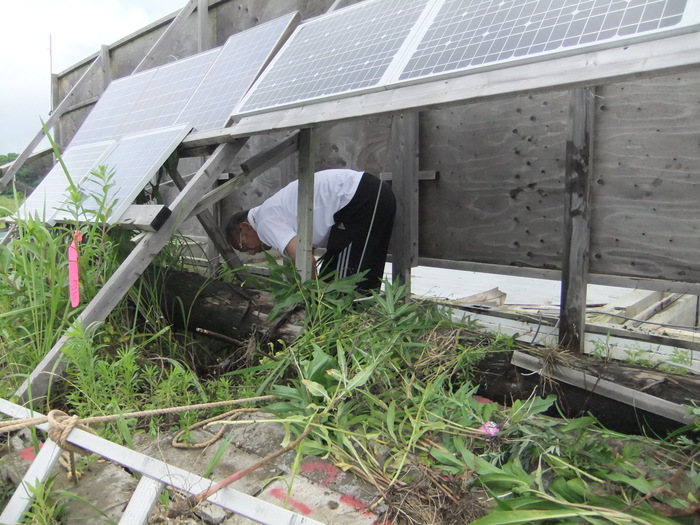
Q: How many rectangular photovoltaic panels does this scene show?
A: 7